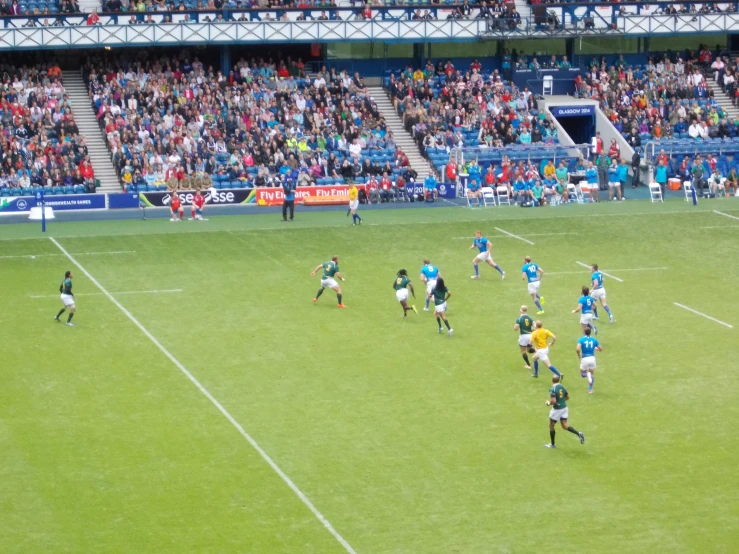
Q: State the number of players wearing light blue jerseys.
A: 6